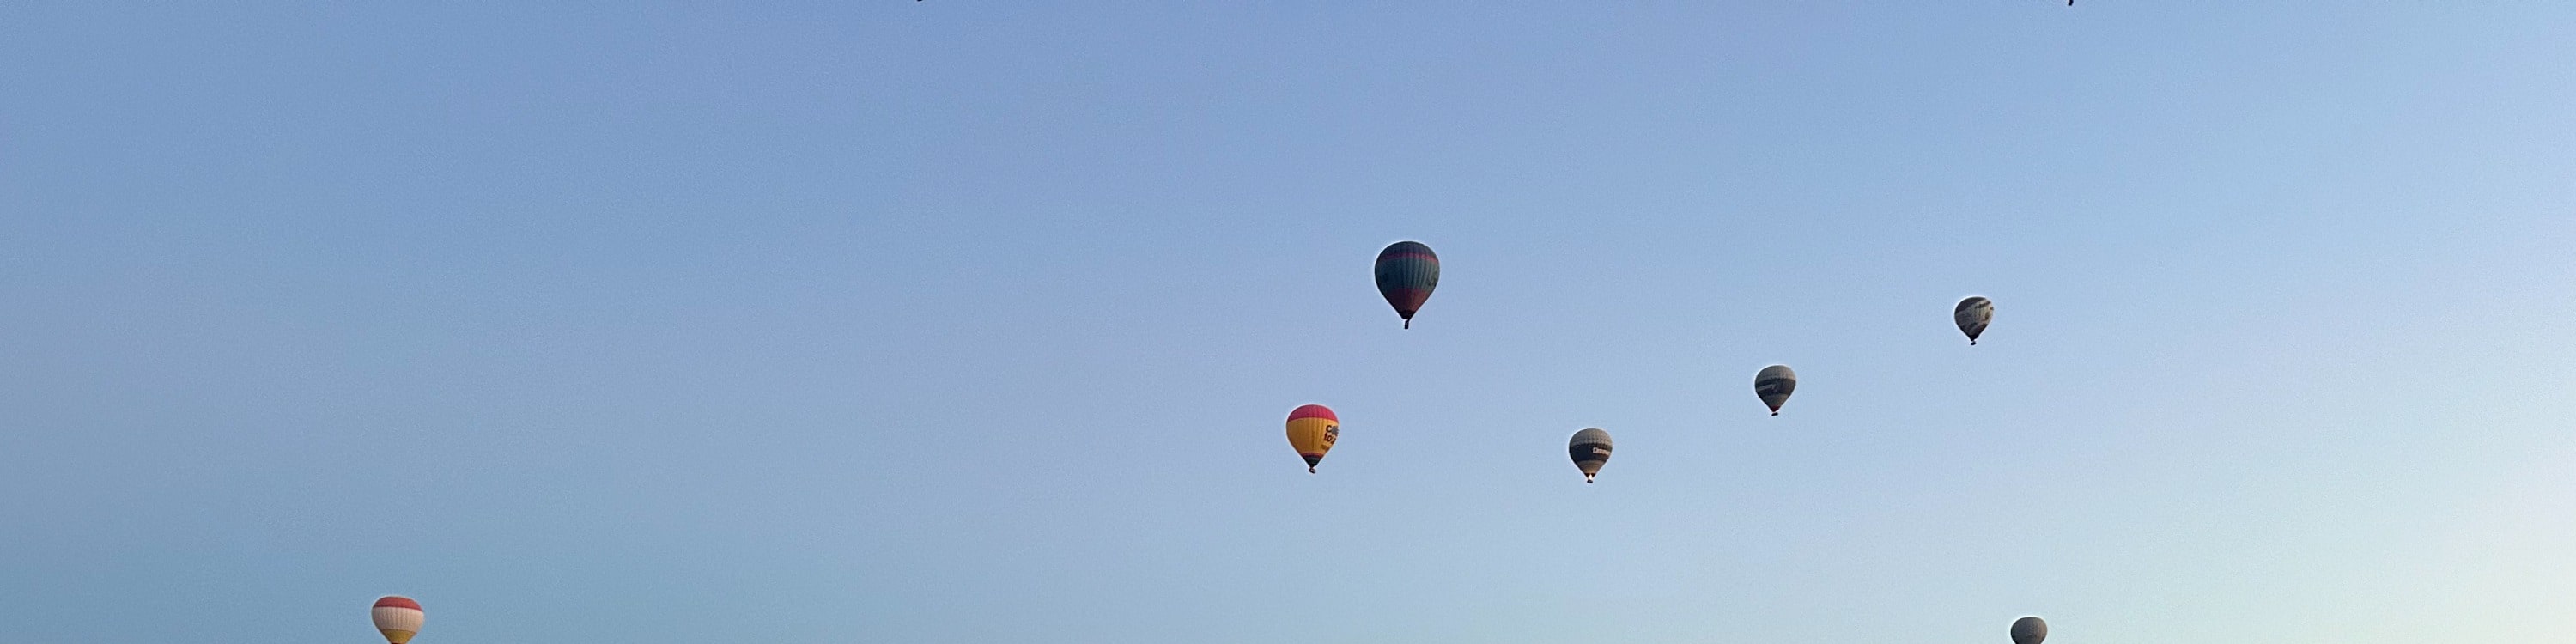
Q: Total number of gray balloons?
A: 4